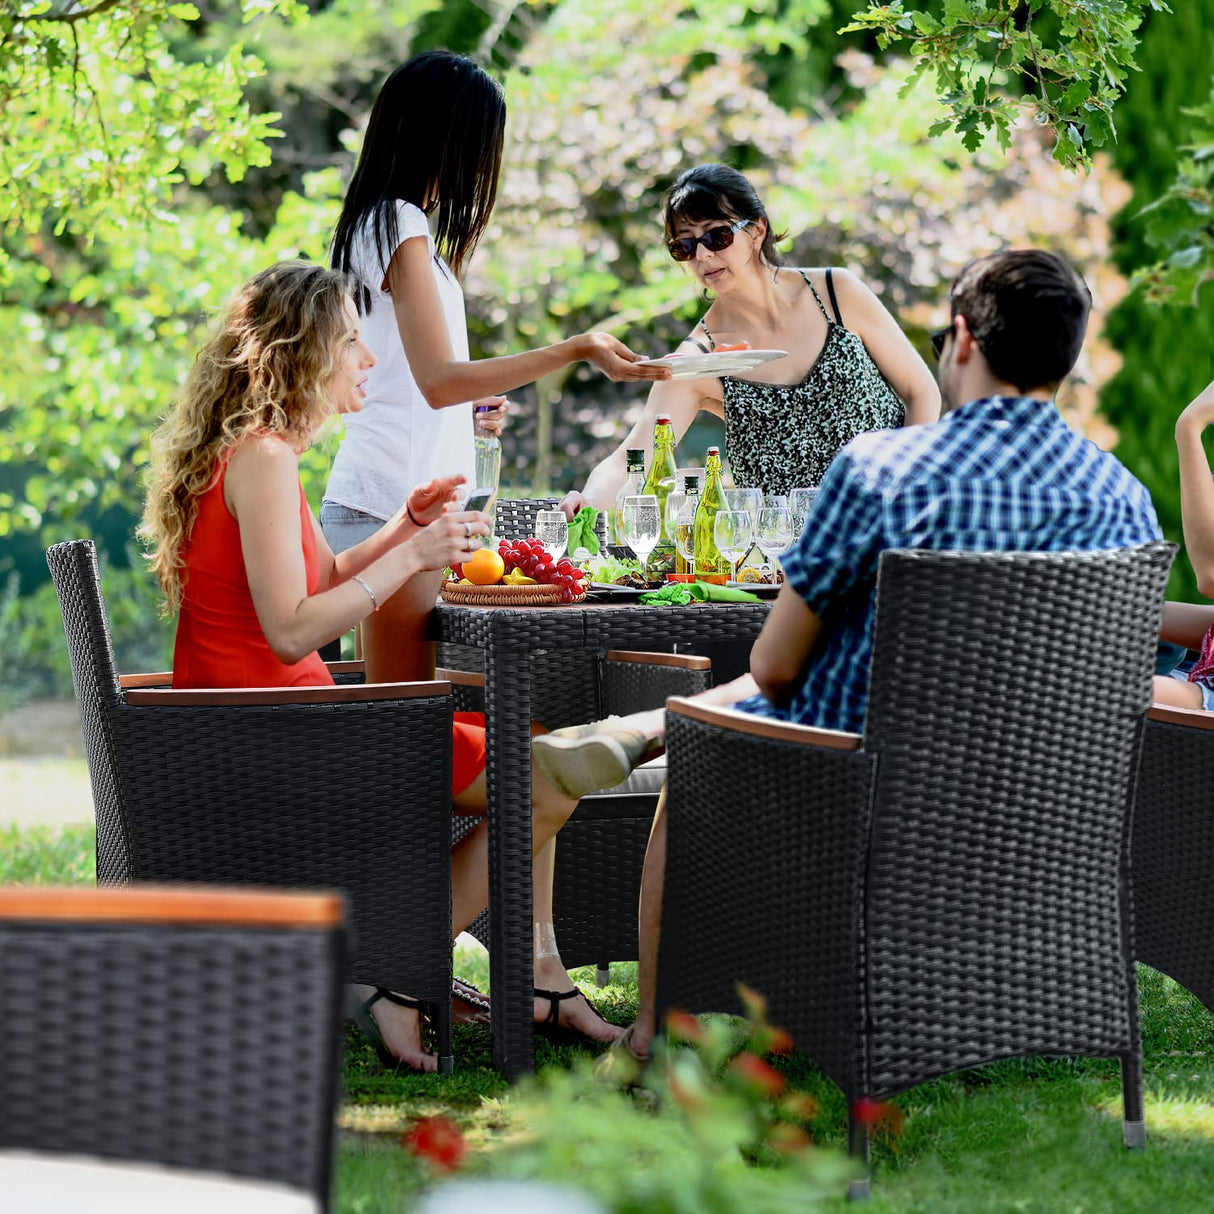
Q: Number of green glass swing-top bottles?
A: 2